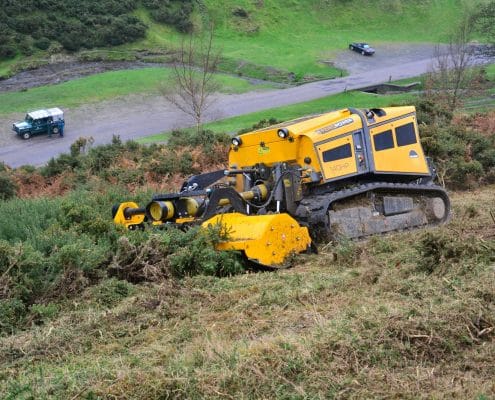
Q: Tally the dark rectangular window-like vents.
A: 3